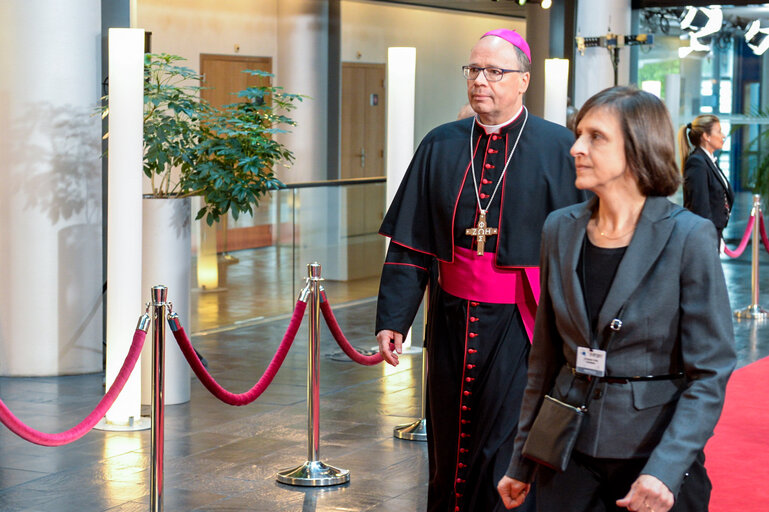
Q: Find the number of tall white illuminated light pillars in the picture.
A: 3